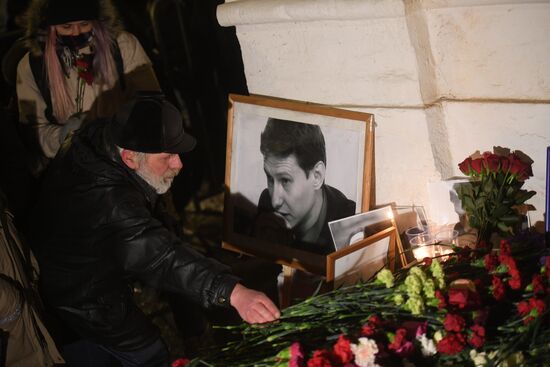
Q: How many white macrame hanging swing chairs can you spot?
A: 0